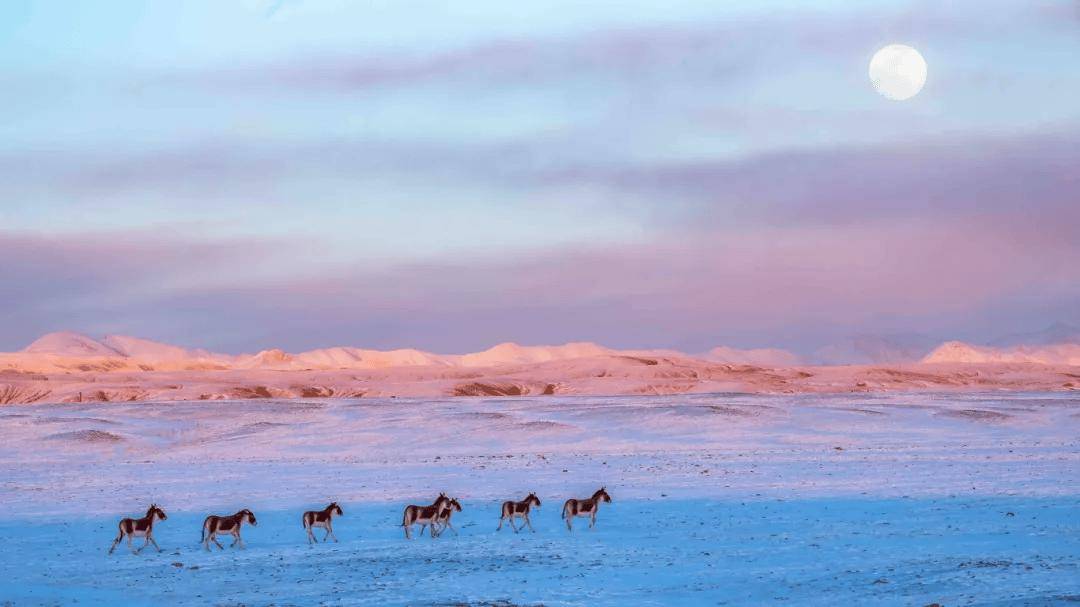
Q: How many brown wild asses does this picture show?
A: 7